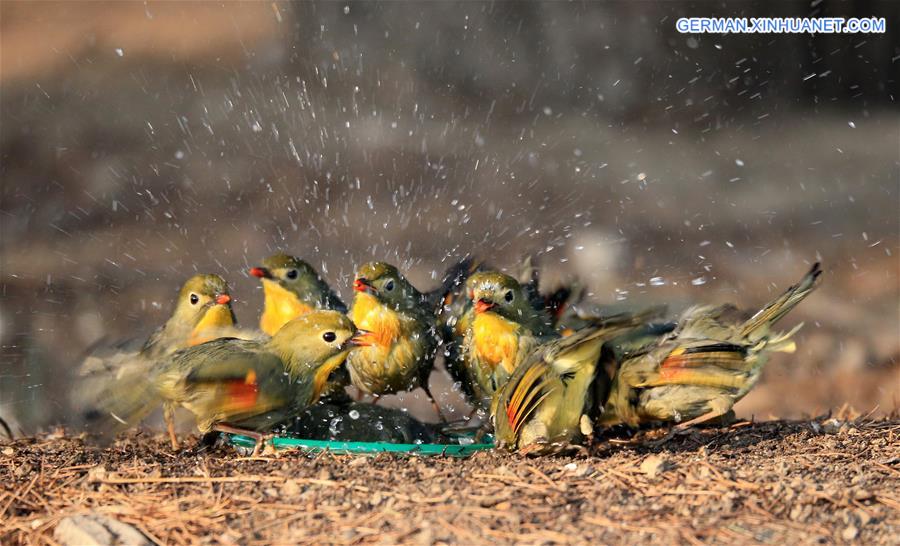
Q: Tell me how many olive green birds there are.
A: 7